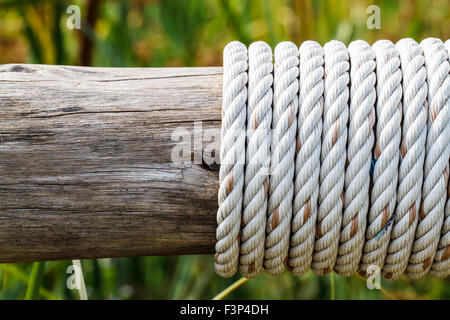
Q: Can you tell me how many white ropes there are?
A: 10